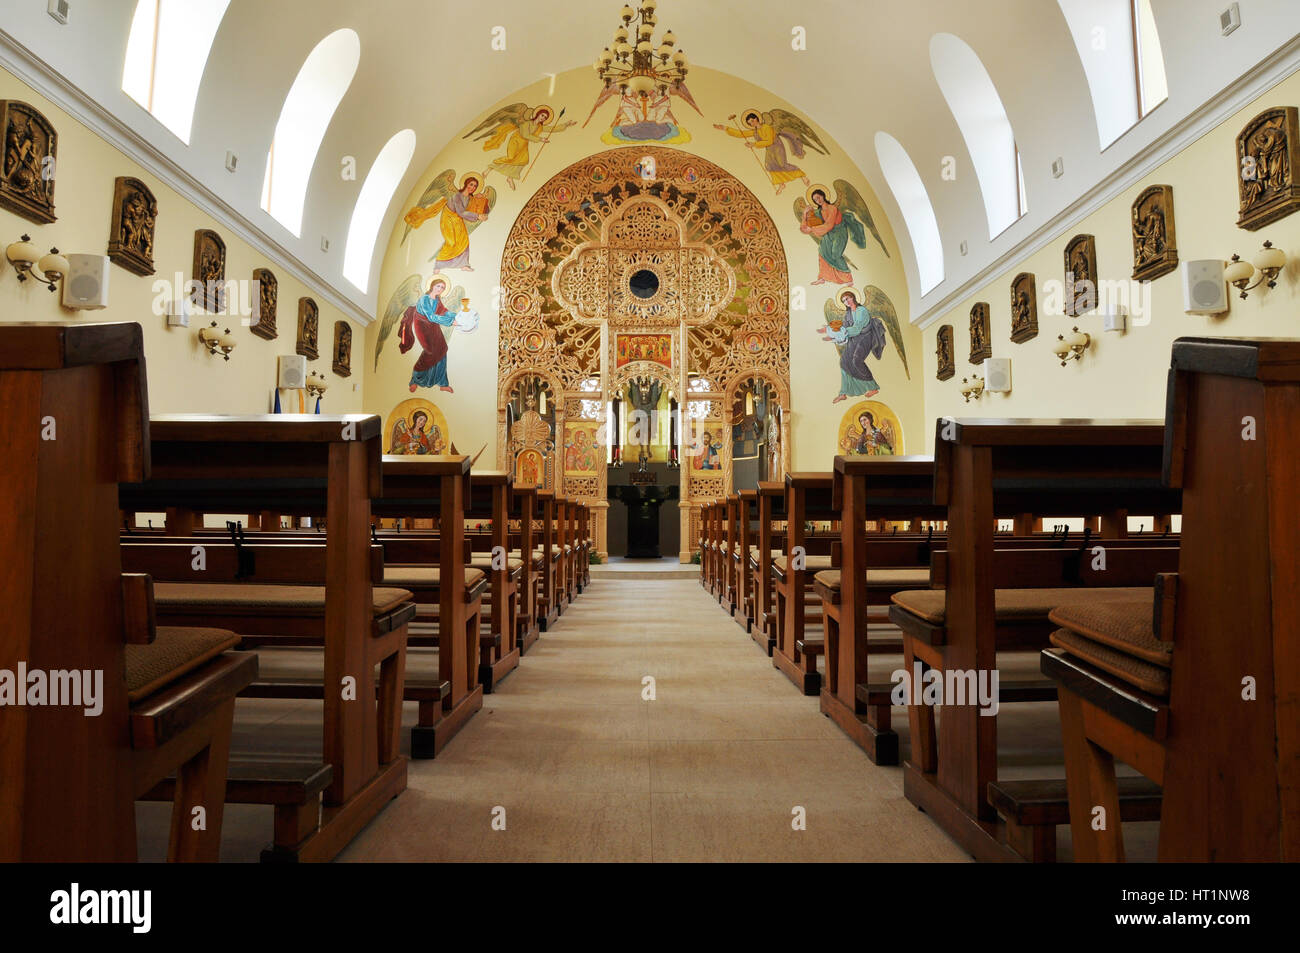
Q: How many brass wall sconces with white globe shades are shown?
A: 6